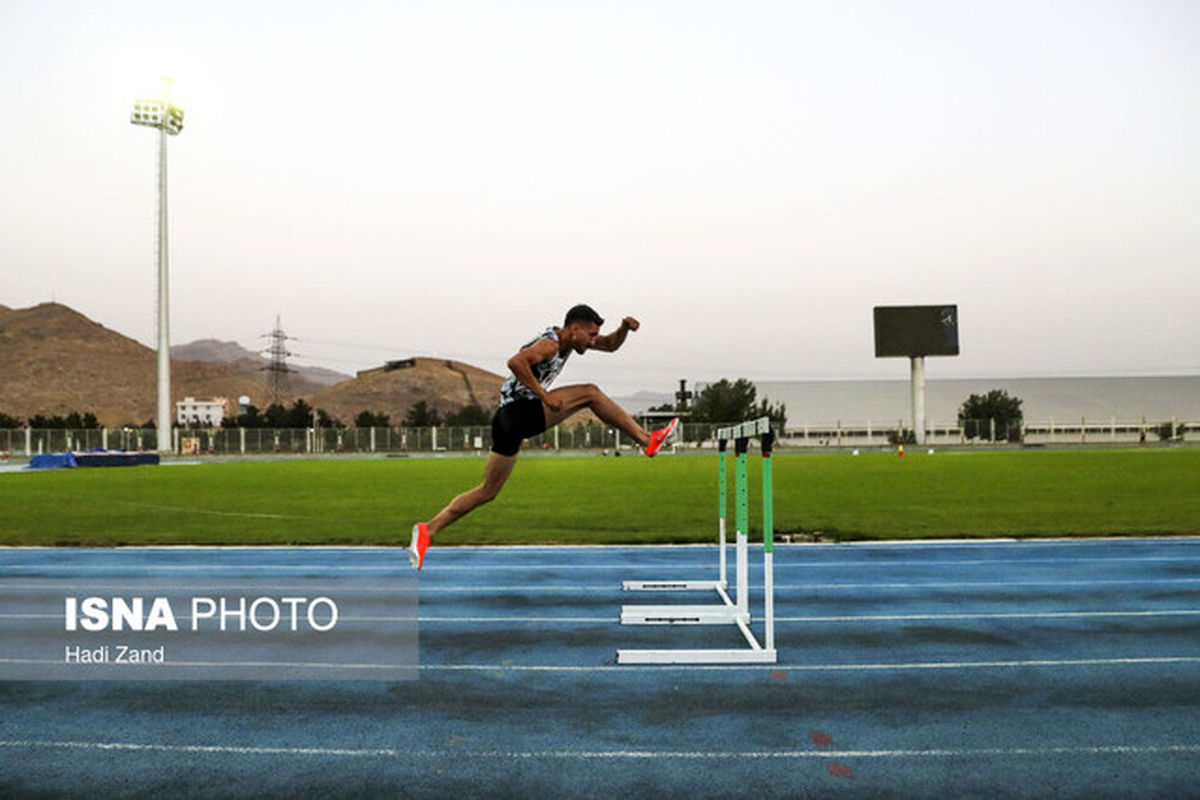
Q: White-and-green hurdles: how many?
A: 2